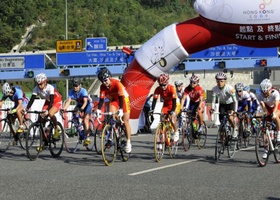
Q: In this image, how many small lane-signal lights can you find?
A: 5